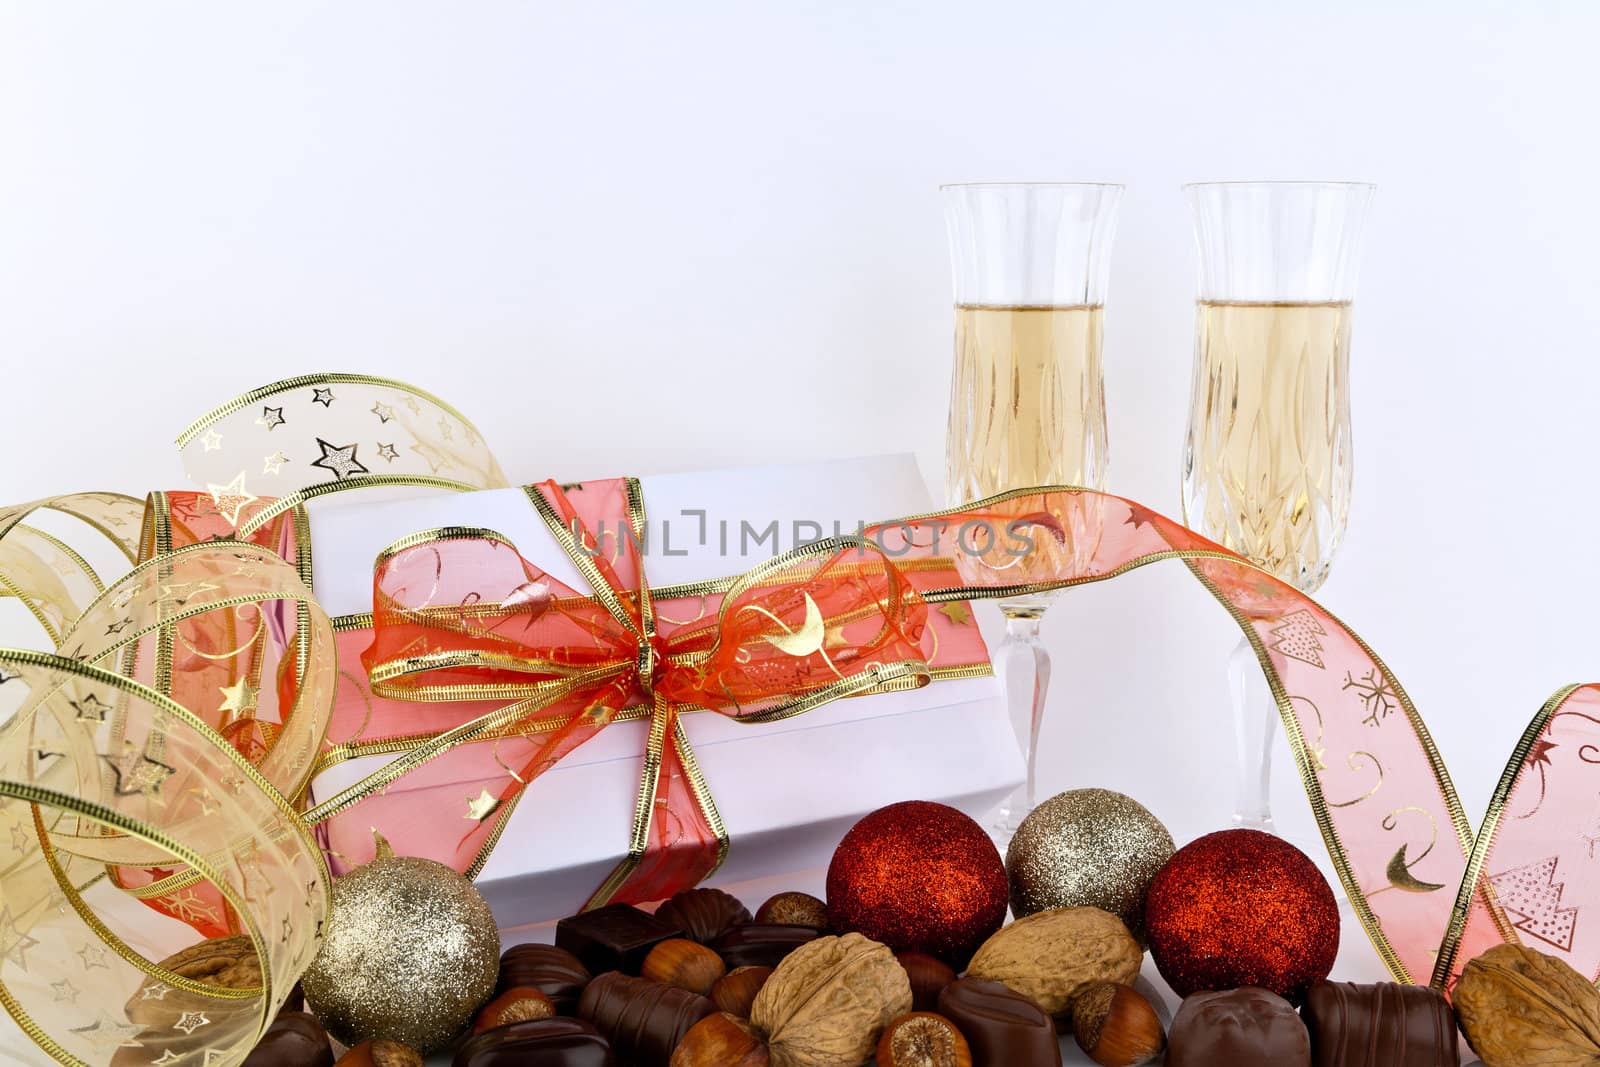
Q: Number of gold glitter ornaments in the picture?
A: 2